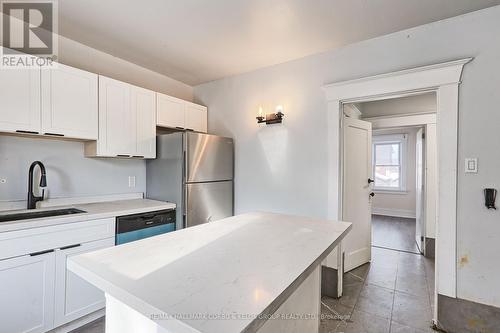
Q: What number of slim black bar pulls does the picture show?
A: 8